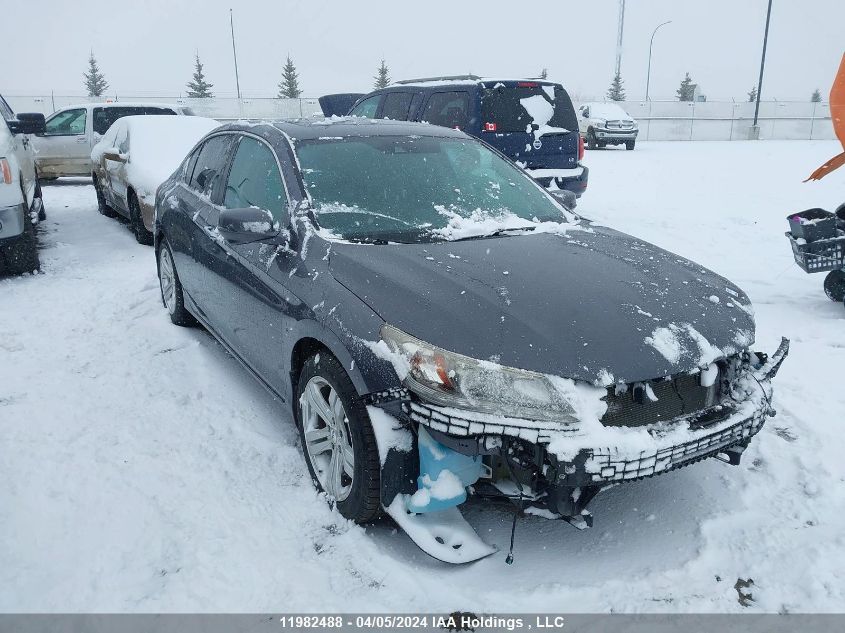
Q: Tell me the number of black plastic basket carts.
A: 1